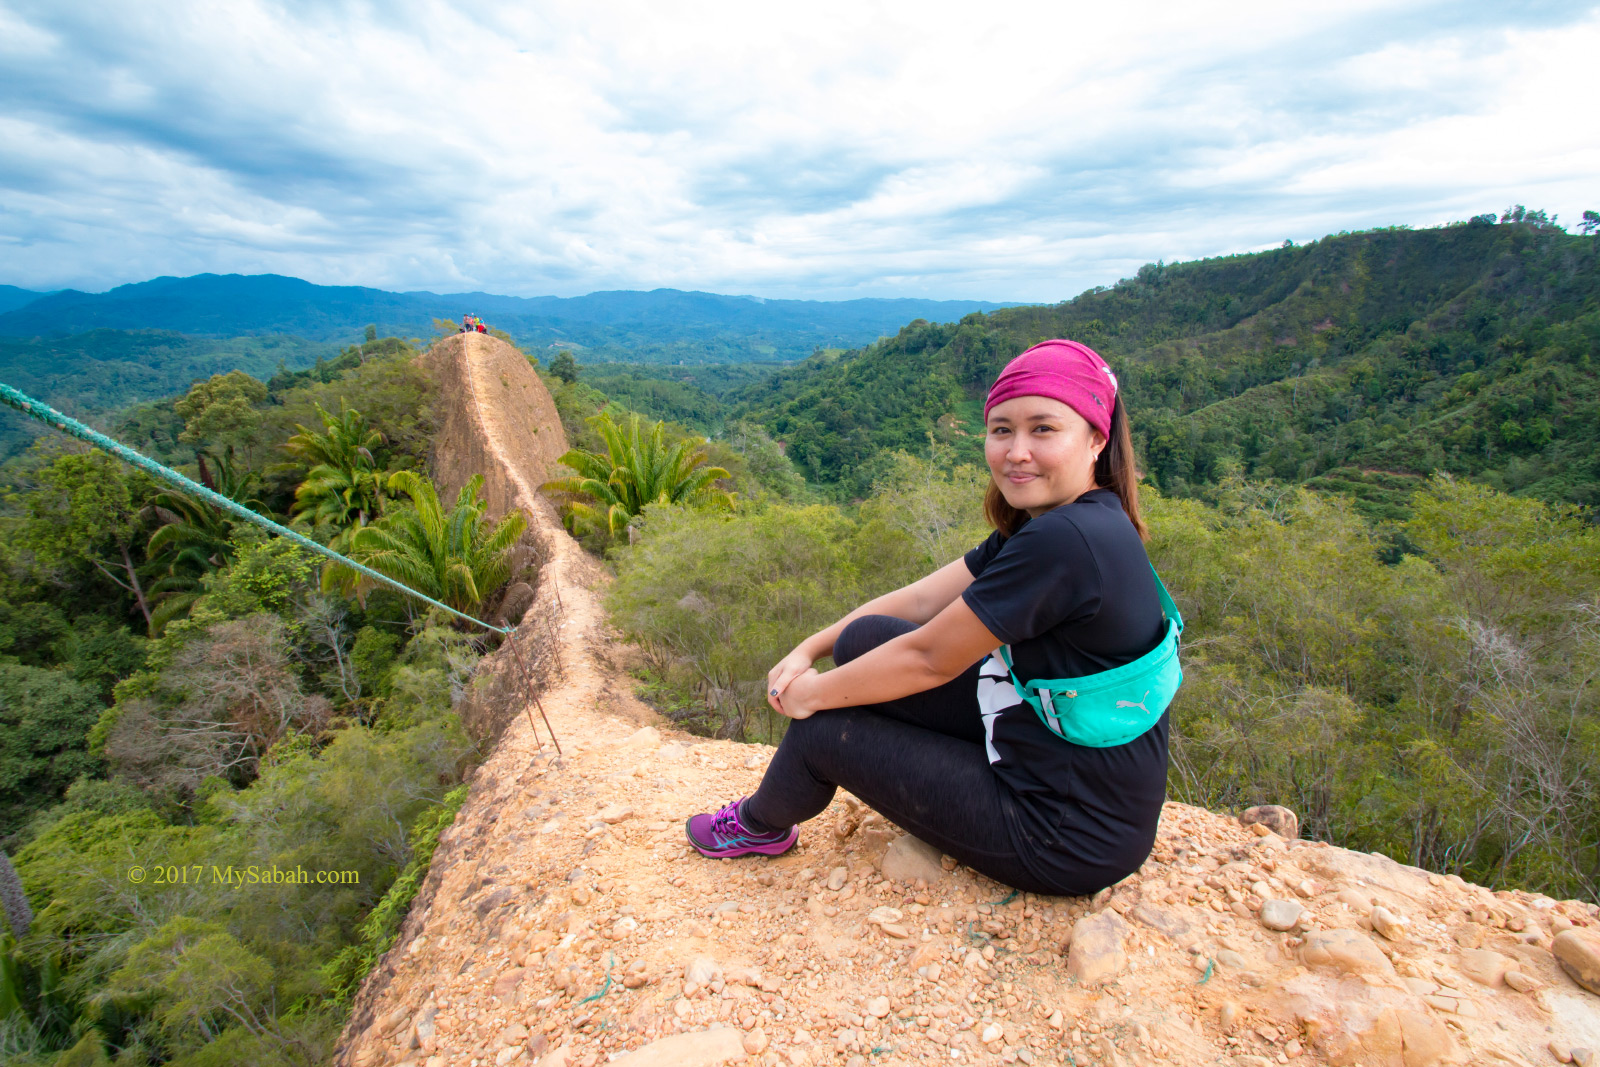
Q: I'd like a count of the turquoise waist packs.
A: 1